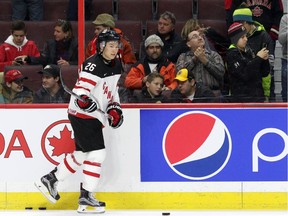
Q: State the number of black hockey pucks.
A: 3